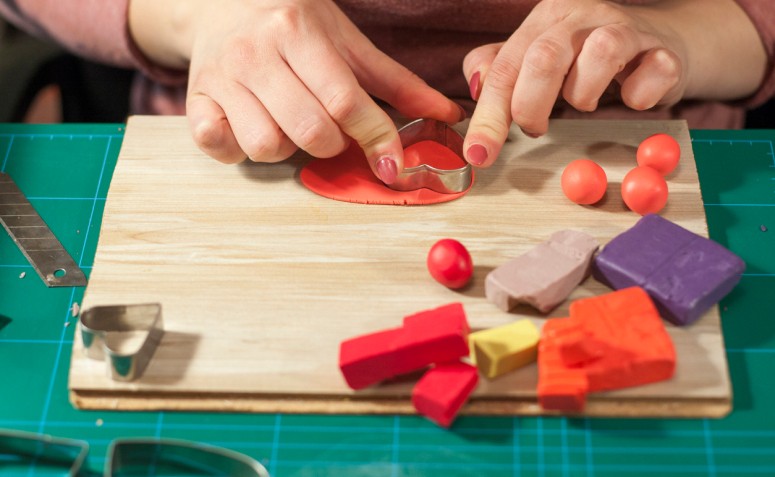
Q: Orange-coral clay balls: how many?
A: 3